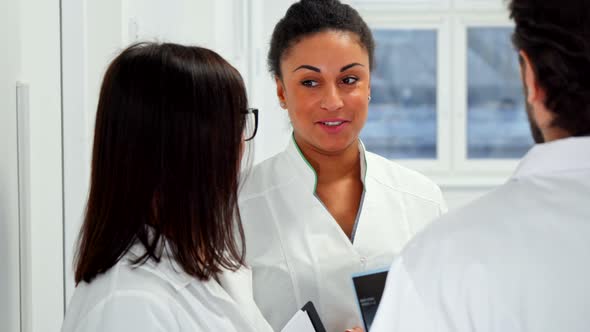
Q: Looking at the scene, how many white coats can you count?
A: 3